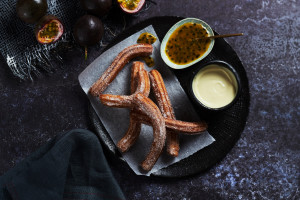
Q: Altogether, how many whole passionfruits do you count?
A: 3